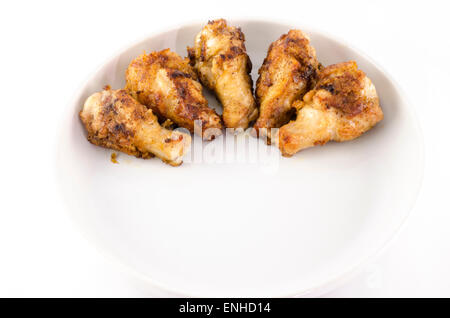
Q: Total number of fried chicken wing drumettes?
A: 5